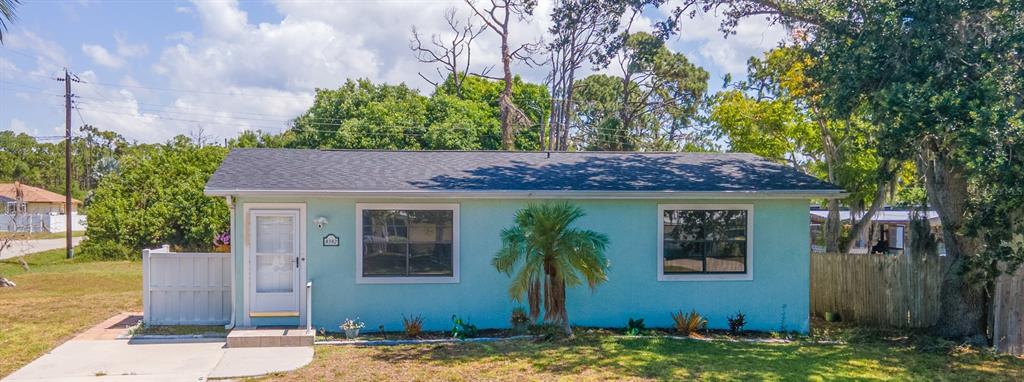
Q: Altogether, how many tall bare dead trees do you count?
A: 2